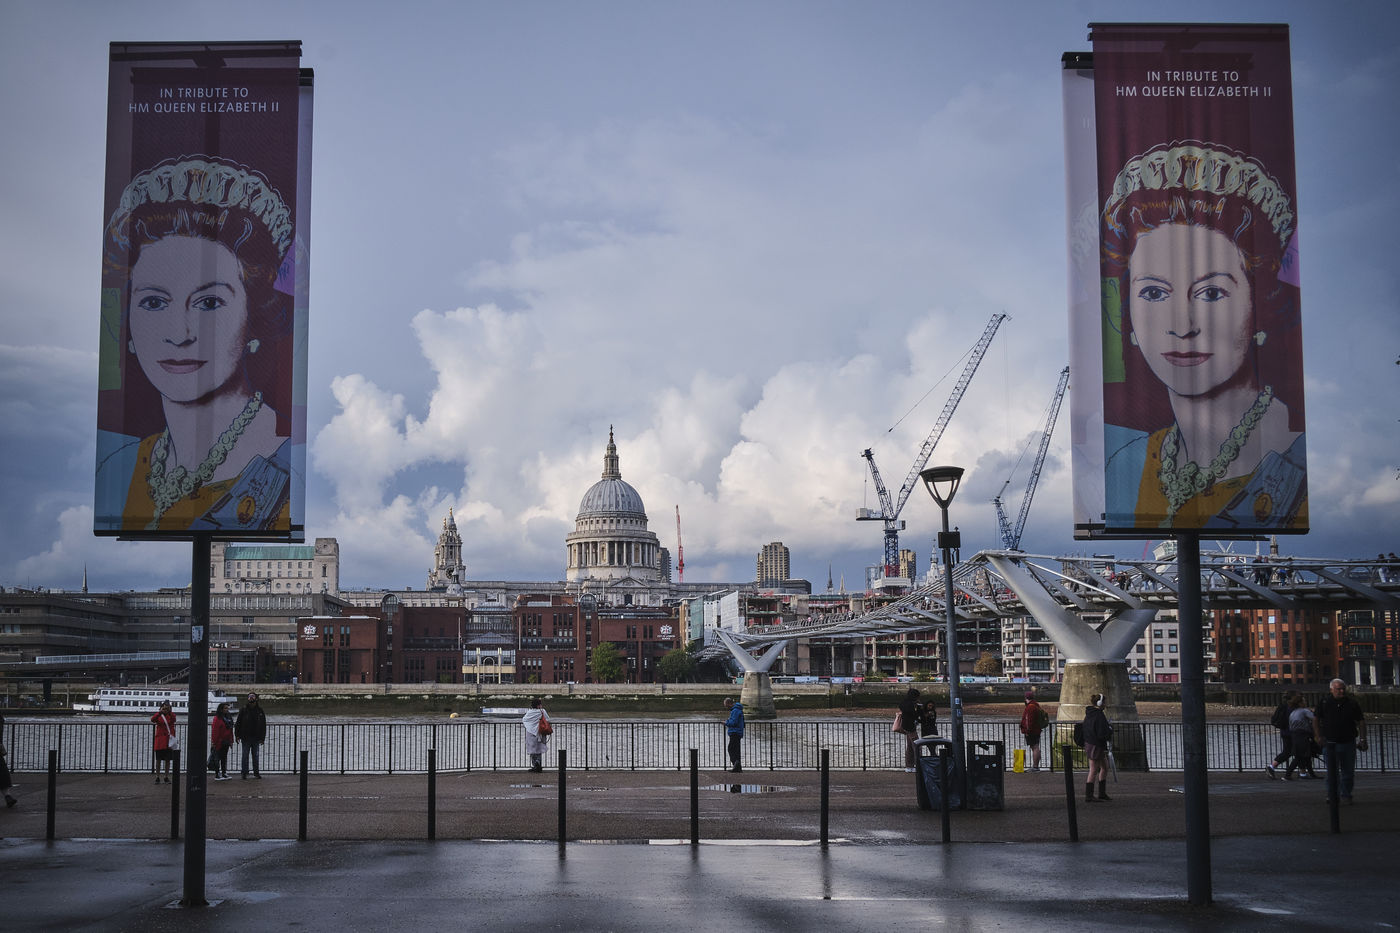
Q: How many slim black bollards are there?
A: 10